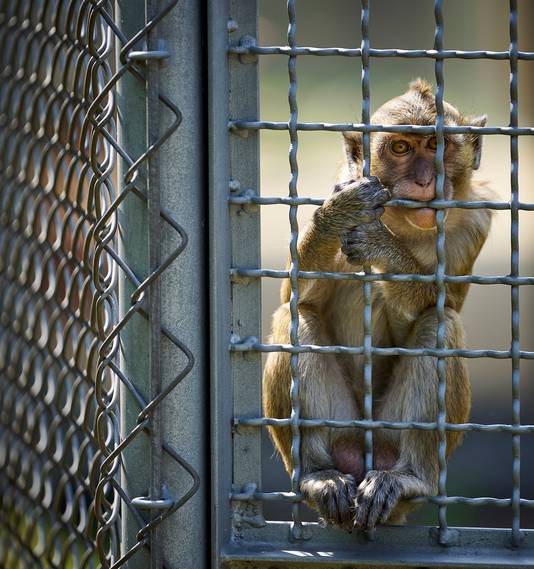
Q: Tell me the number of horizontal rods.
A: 7